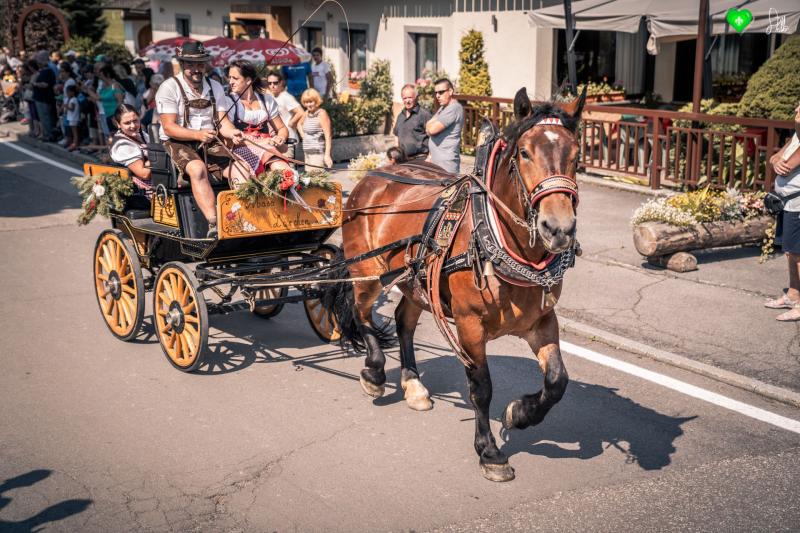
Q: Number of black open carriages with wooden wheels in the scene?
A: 1